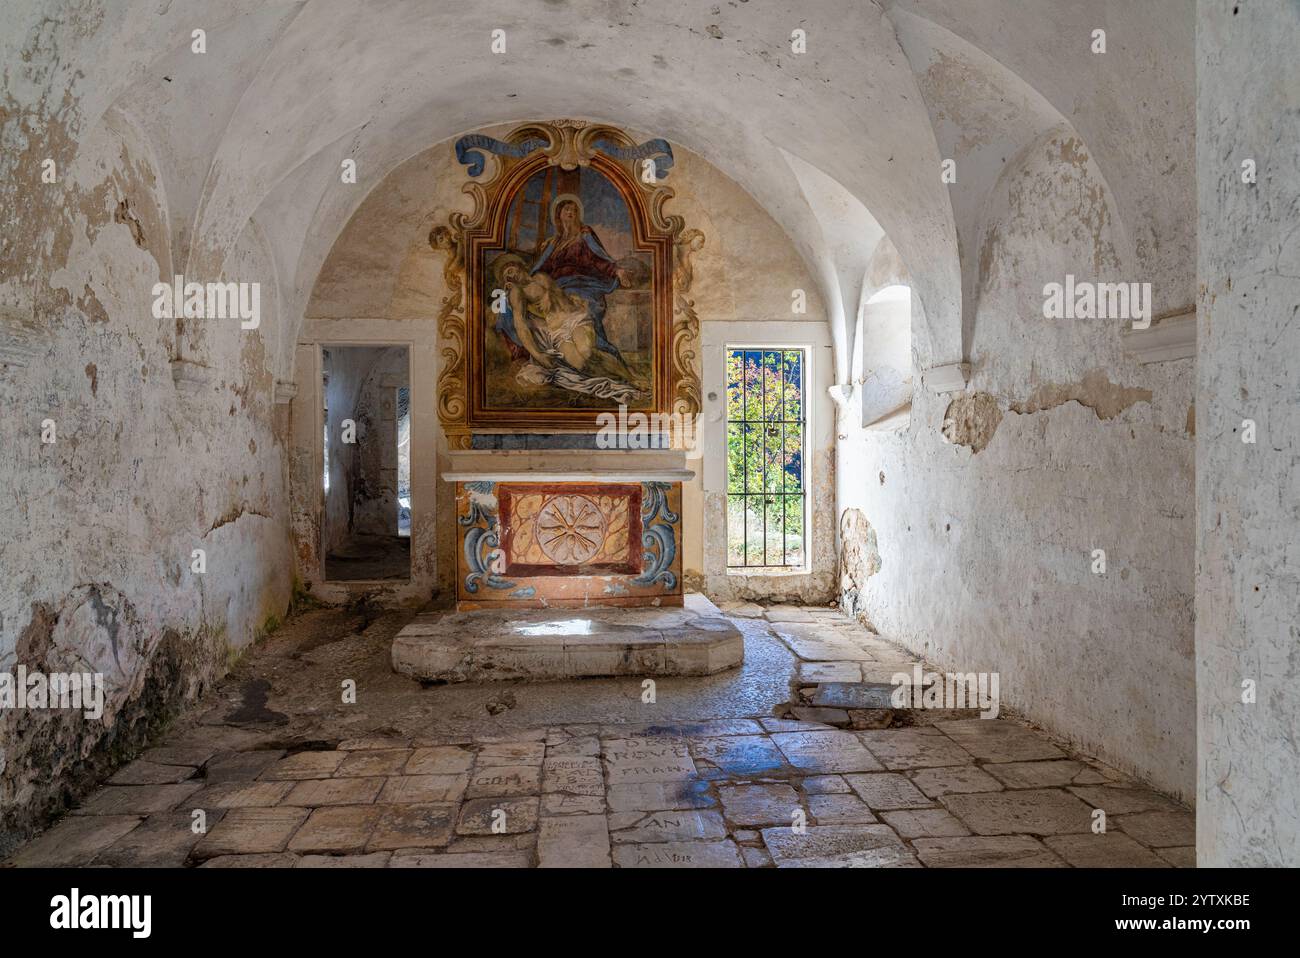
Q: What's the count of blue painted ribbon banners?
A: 2